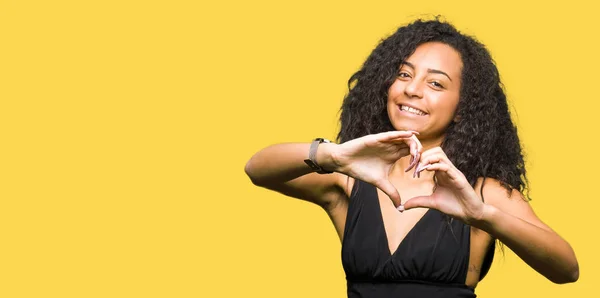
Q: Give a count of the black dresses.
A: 1